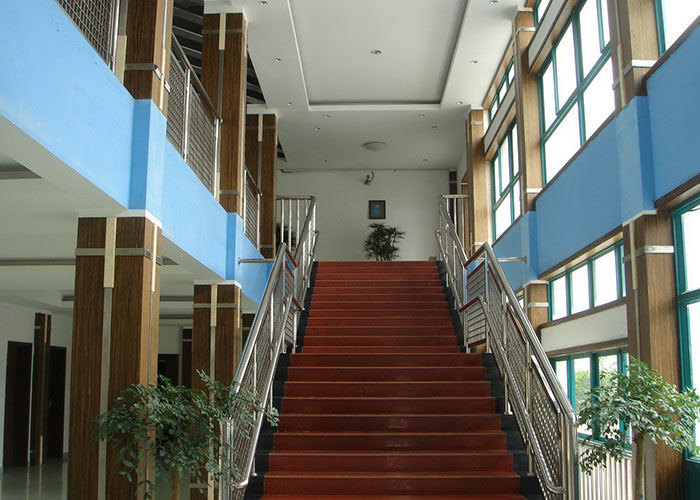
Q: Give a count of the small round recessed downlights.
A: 13